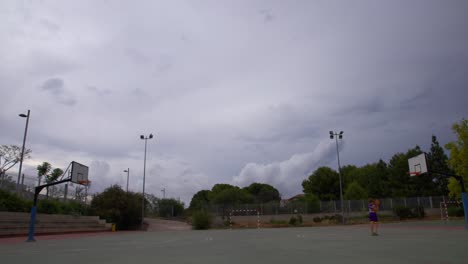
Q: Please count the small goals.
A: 2